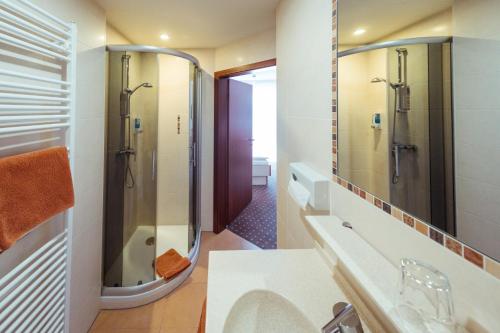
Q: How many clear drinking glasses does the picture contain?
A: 1